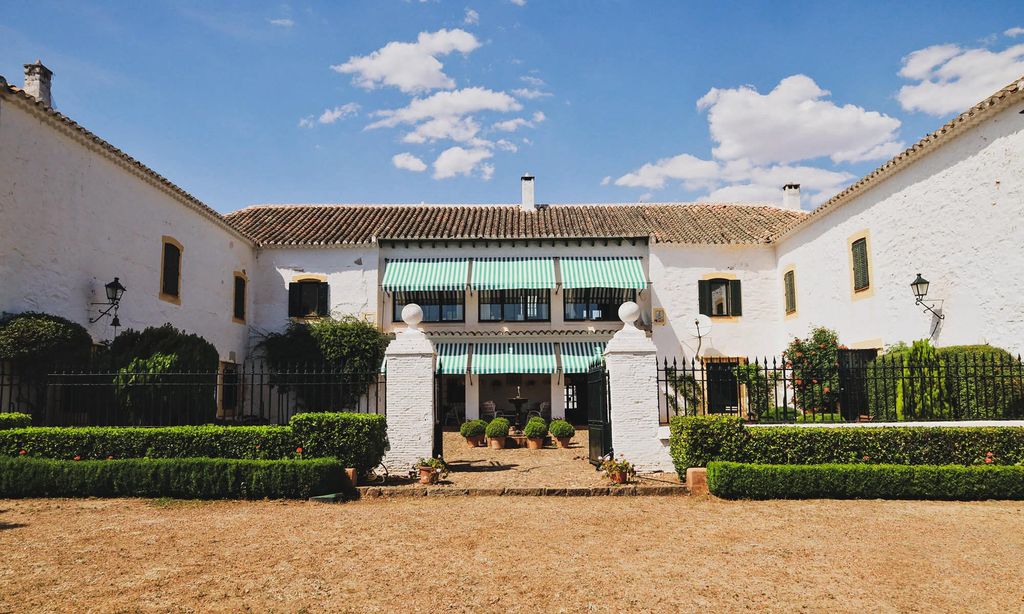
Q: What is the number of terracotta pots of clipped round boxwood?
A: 4